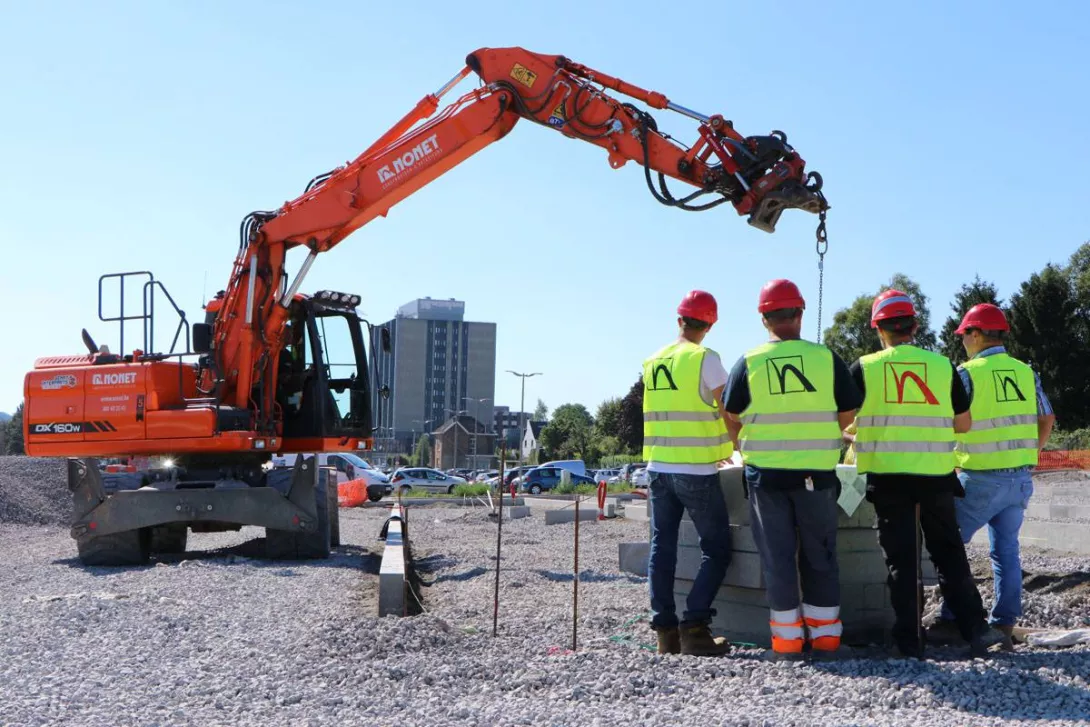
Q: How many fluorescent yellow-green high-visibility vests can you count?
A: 4